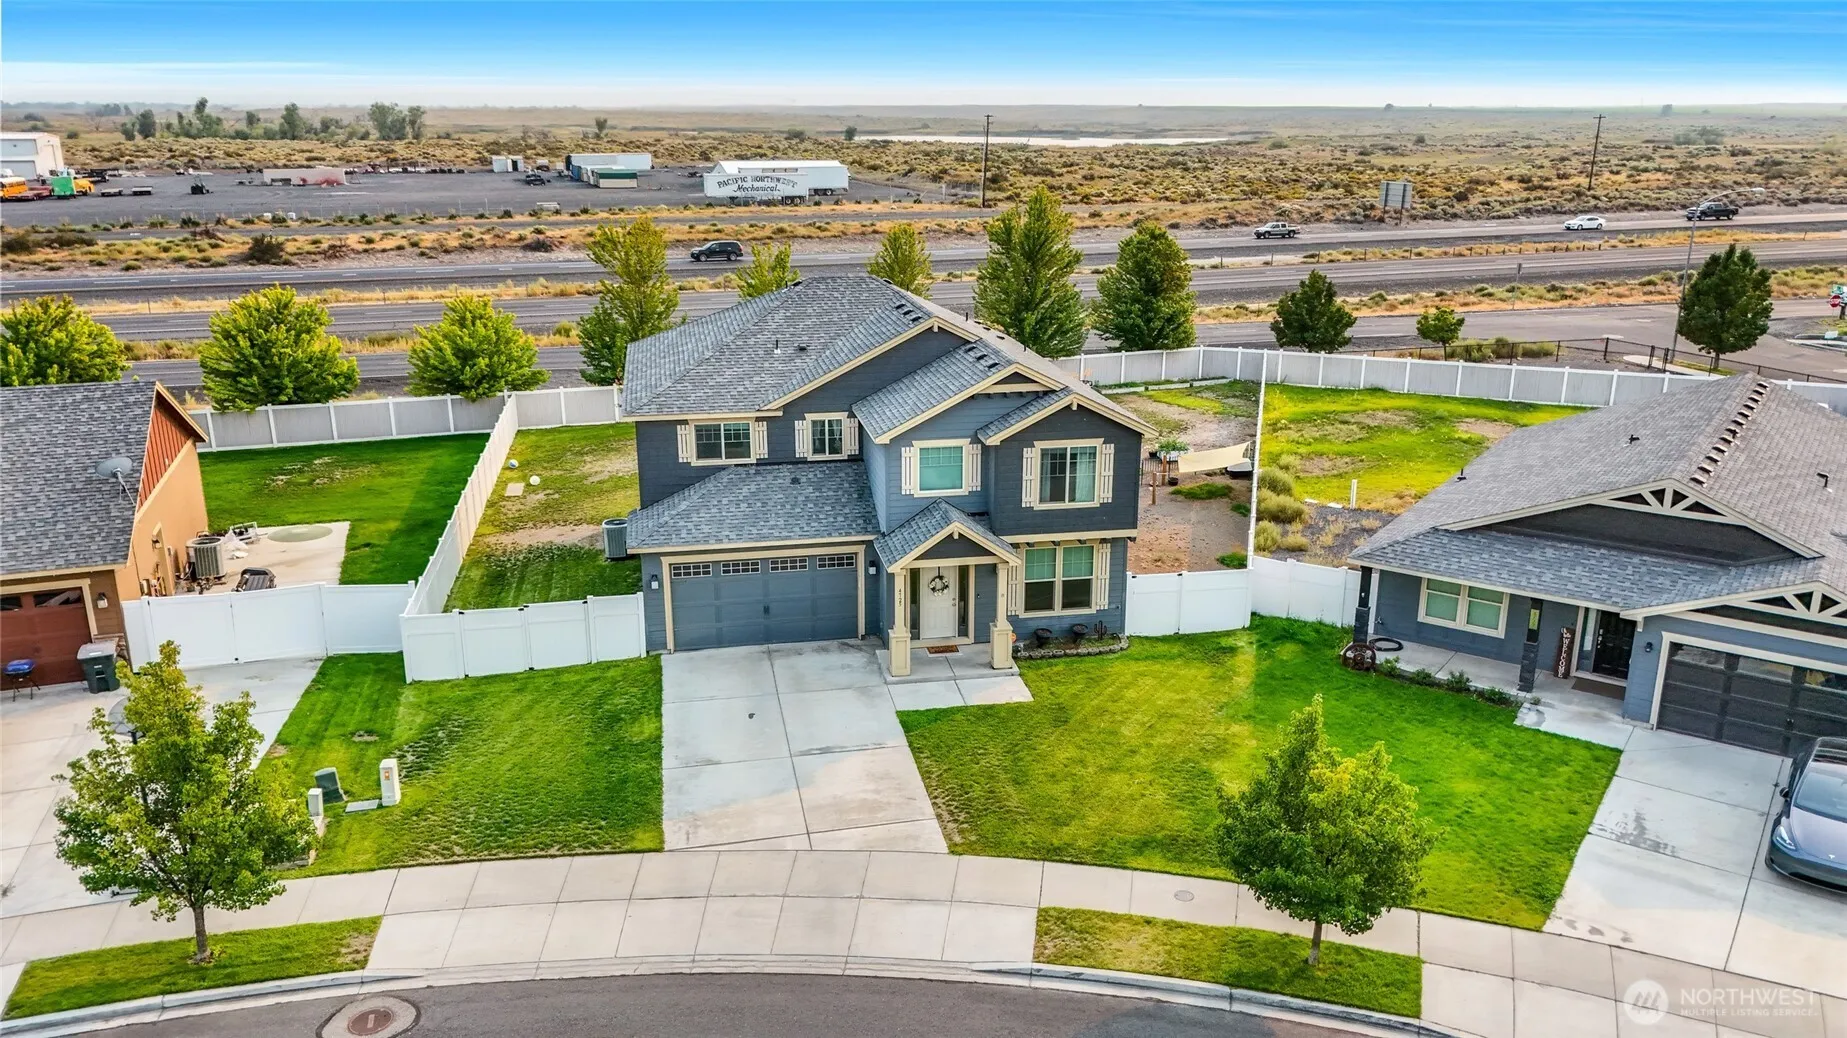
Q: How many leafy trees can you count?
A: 13